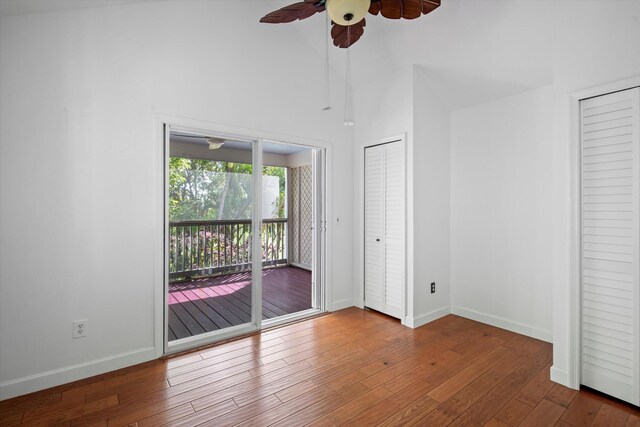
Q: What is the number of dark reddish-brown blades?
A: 3